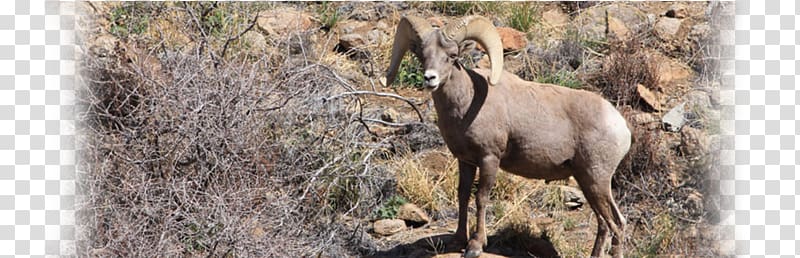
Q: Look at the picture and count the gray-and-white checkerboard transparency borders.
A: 2